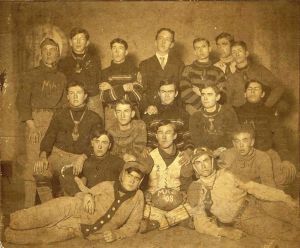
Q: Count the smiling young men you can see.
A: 0